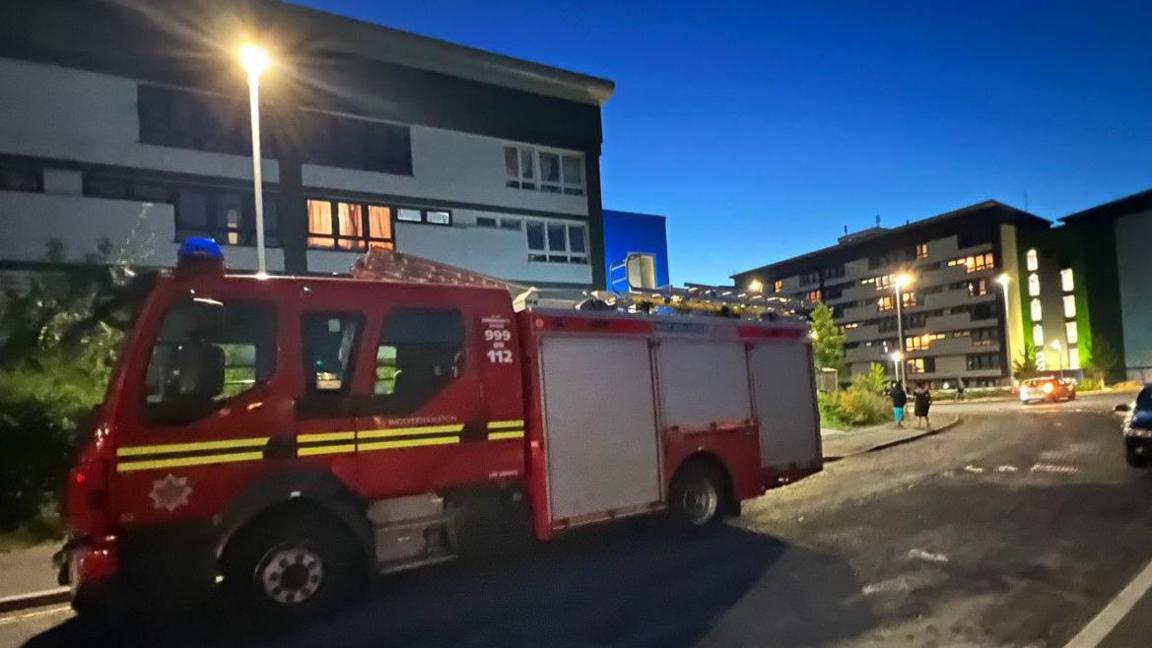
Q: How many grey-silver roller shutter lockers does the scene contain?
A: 3